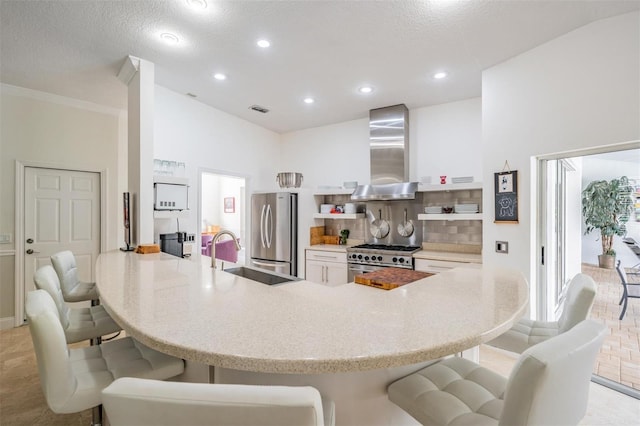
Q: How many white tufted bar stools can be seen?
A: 6